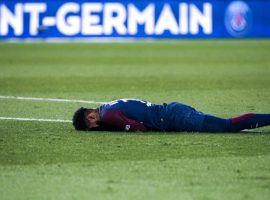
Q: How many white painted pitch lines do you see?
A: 2